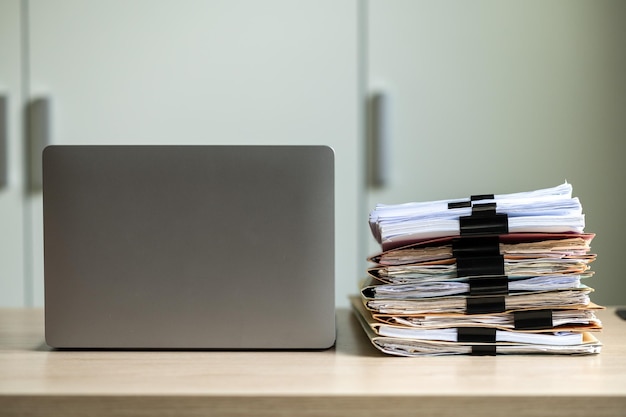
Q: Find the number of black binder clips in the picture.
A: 11